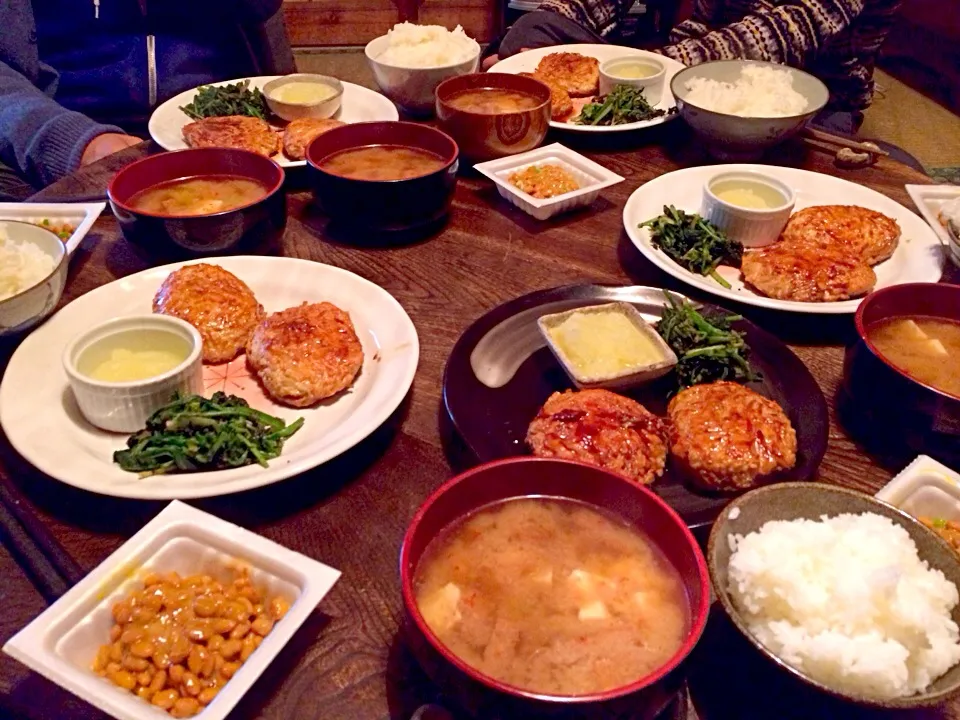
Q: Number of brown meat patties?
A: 10